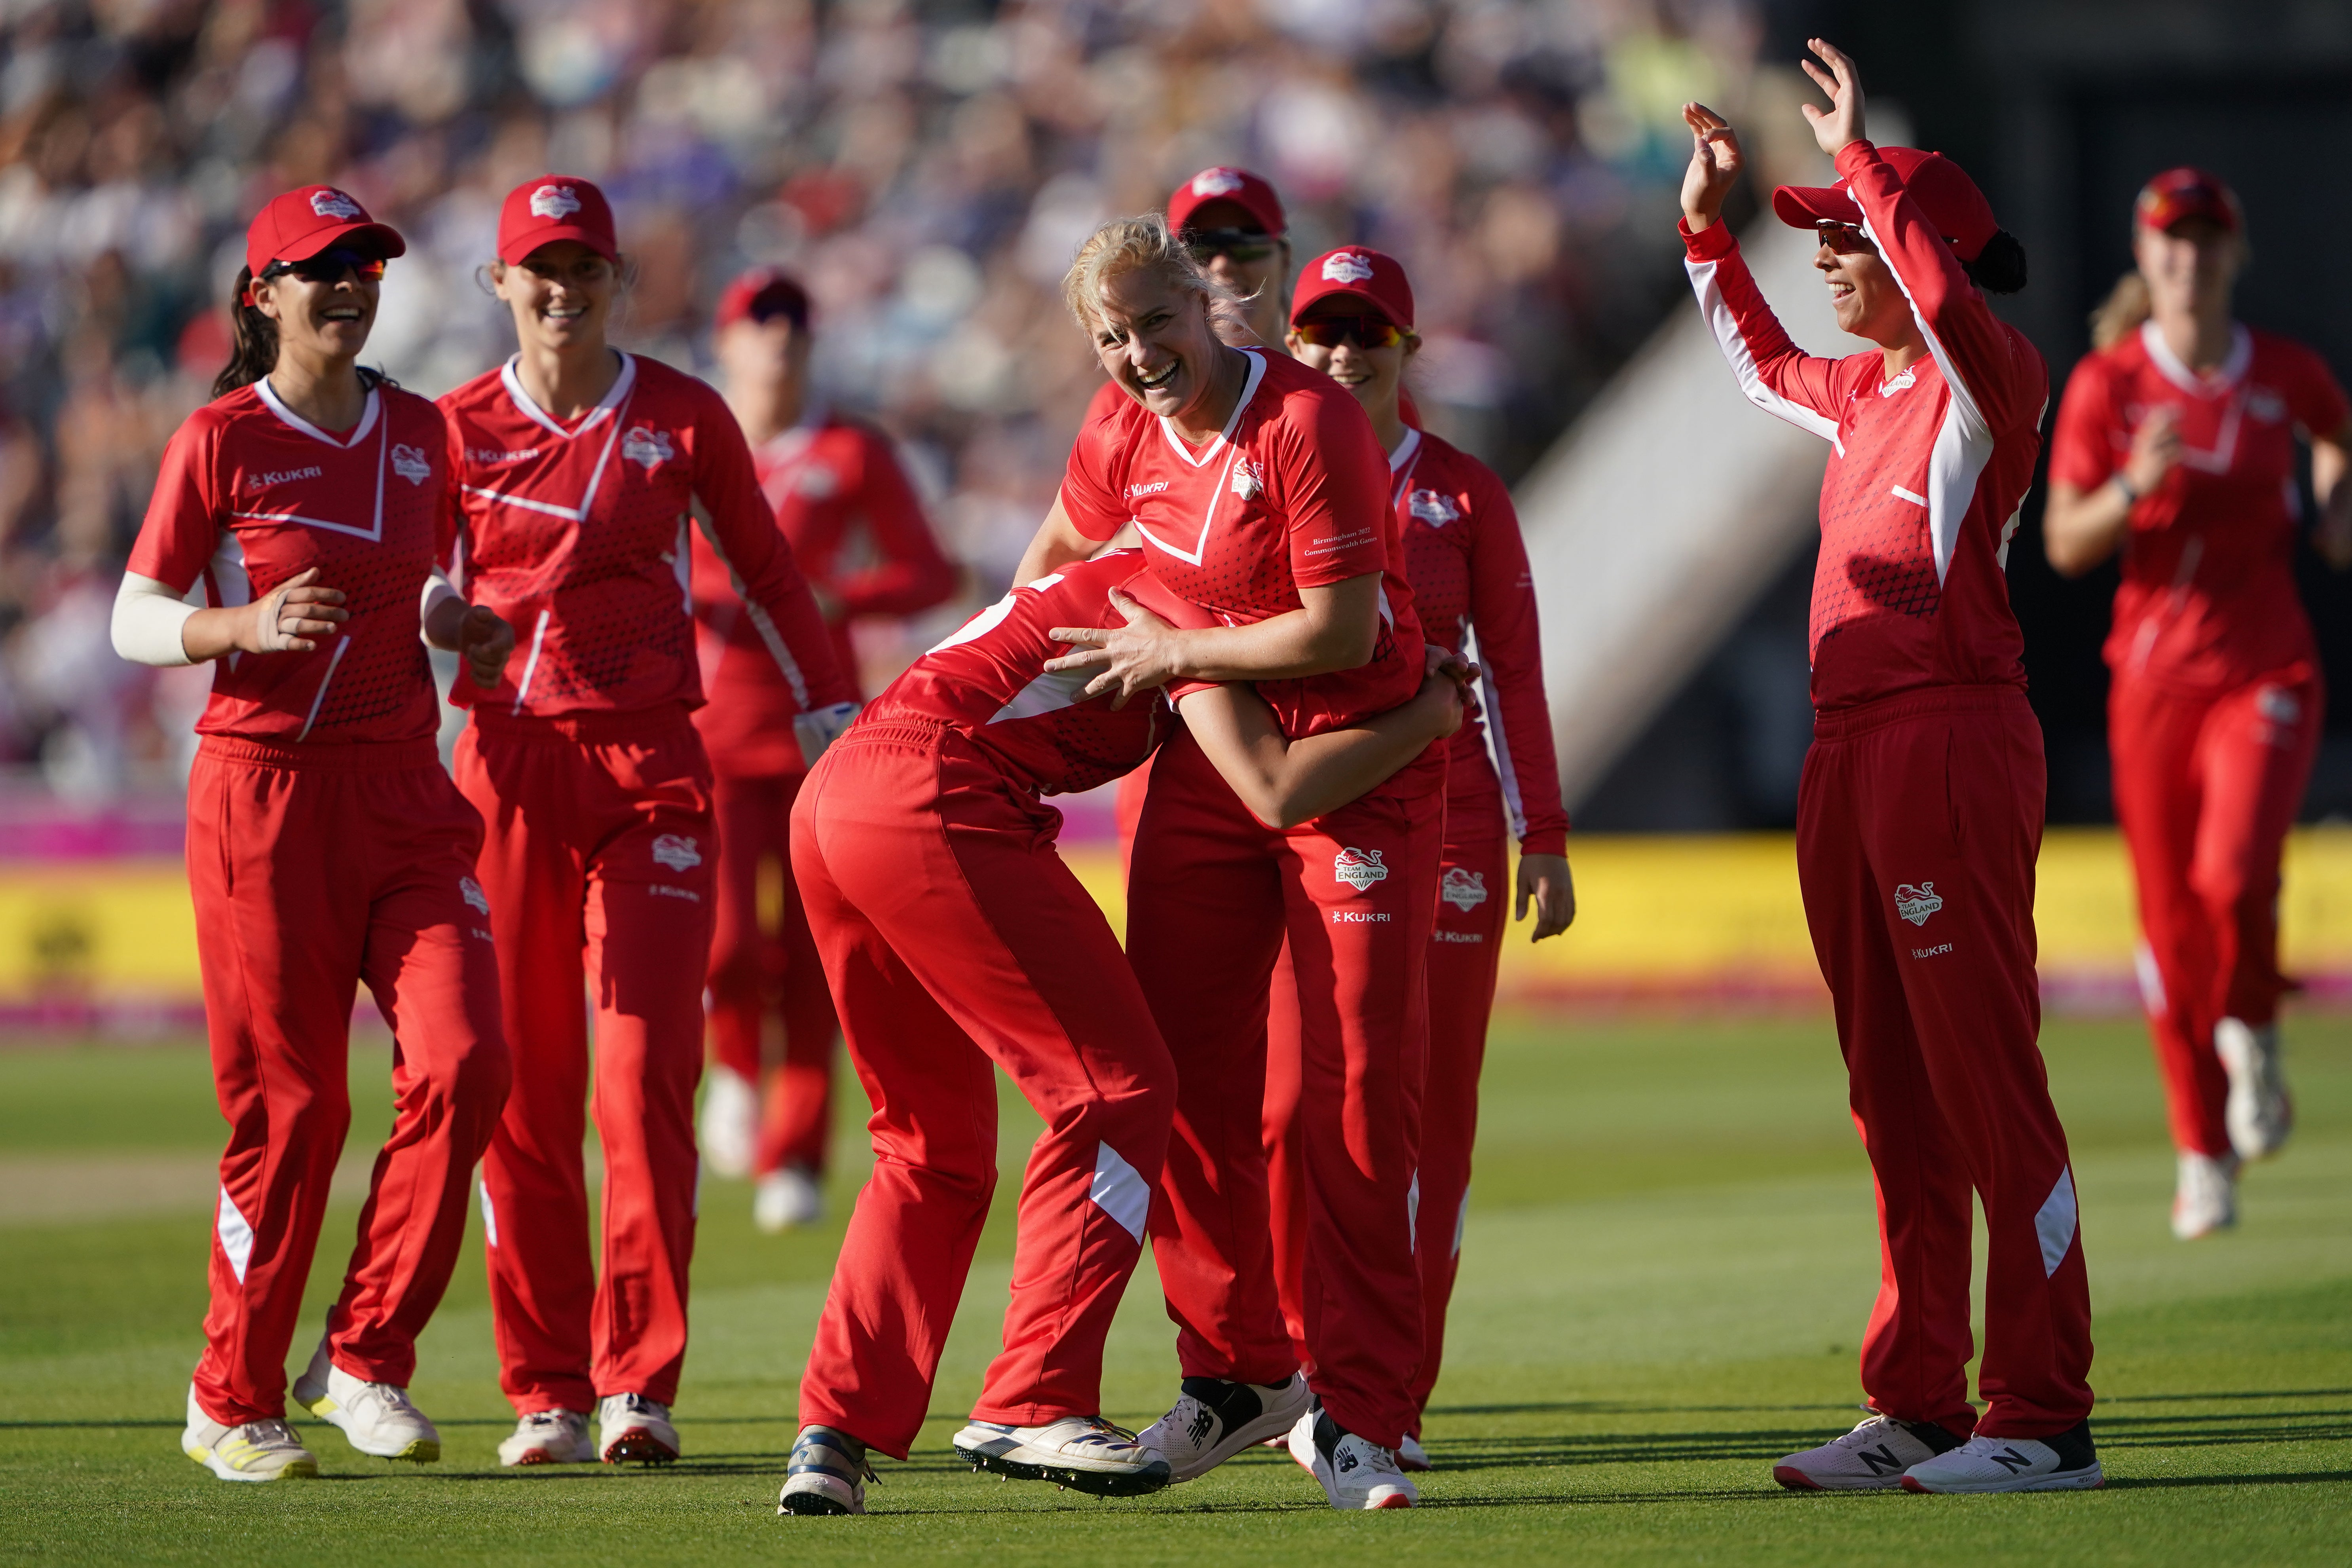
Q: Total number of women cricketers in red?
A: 9